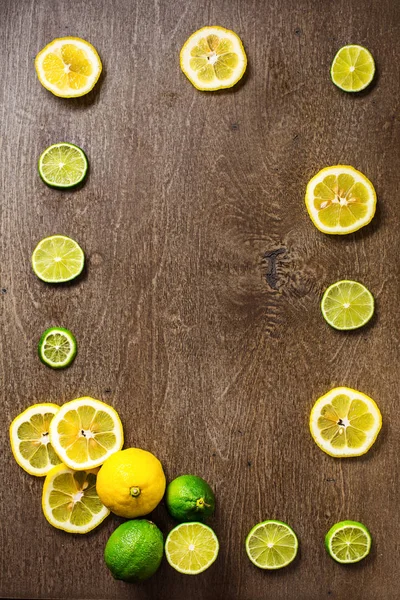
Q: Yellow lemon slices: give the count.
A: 7